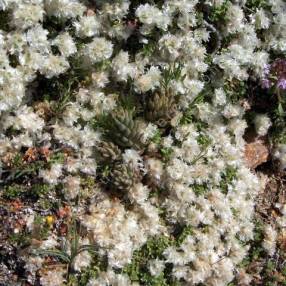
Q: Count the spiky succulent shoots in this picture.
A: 4